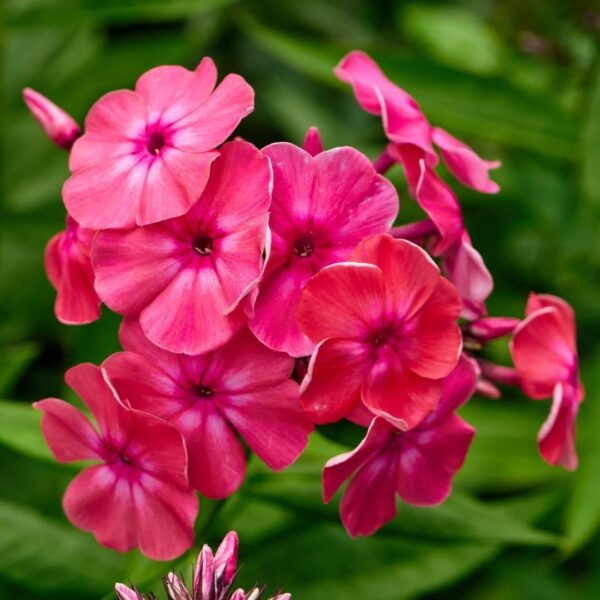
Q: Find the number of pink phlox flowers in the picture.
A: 11